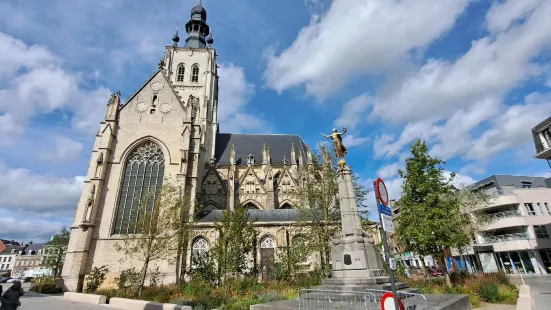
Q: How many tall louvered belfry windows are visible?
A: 2